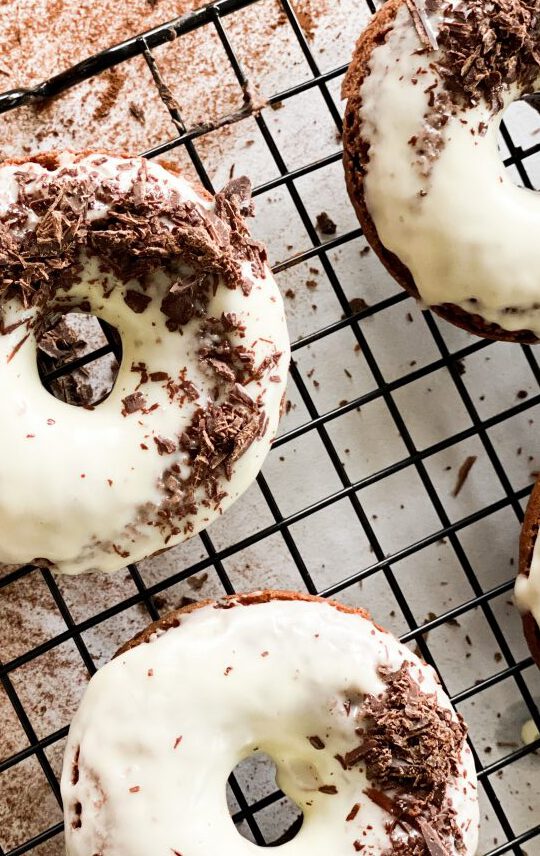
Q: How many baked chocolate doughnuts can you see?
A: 4